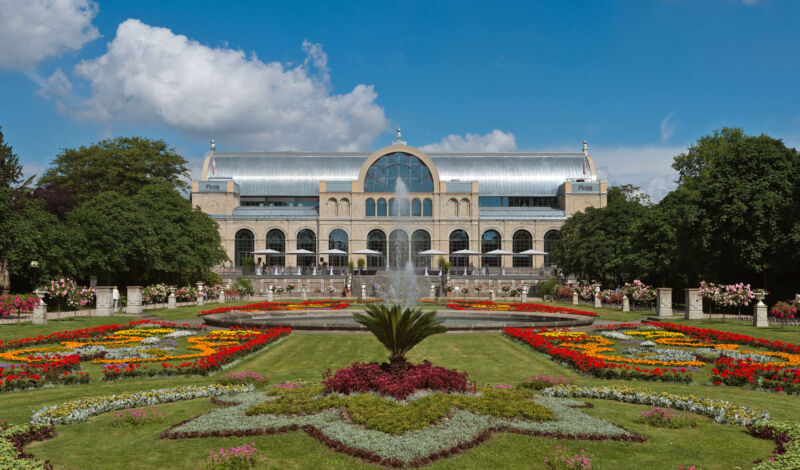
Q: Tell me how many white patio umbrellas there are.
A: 8